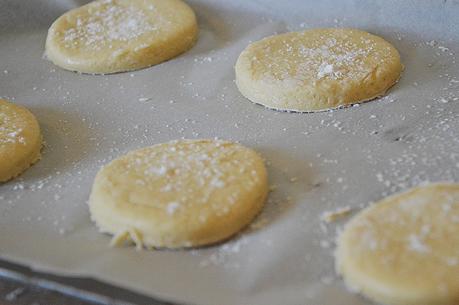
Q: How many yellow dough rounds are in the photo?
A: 5